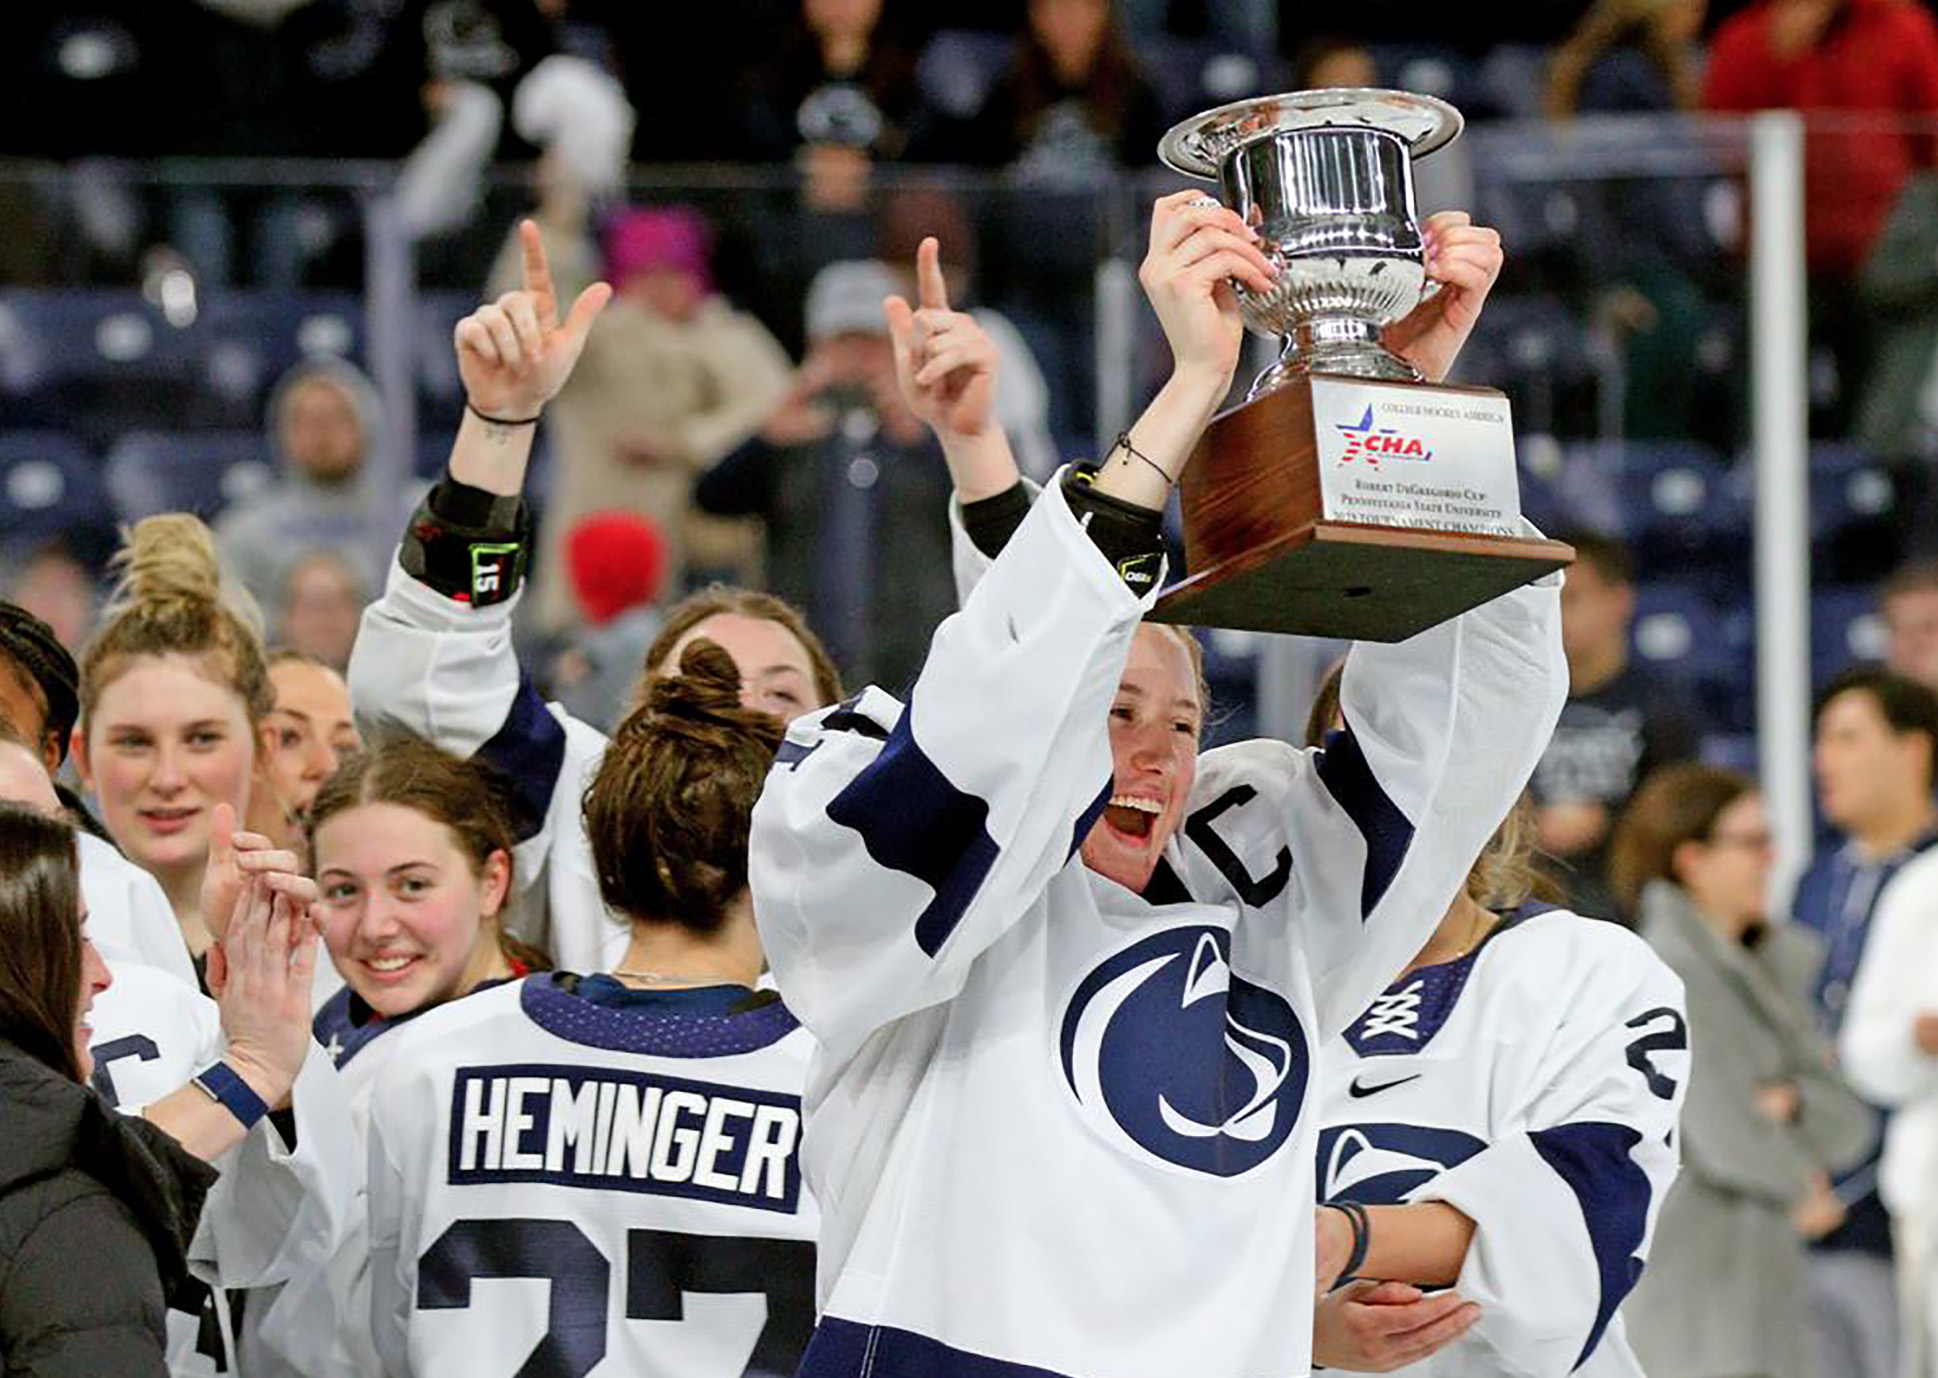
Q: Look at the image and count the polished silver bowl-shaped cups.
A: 1